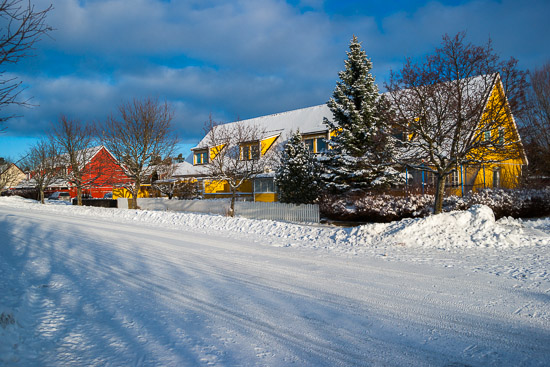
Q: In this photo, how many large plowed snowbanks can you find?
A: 1